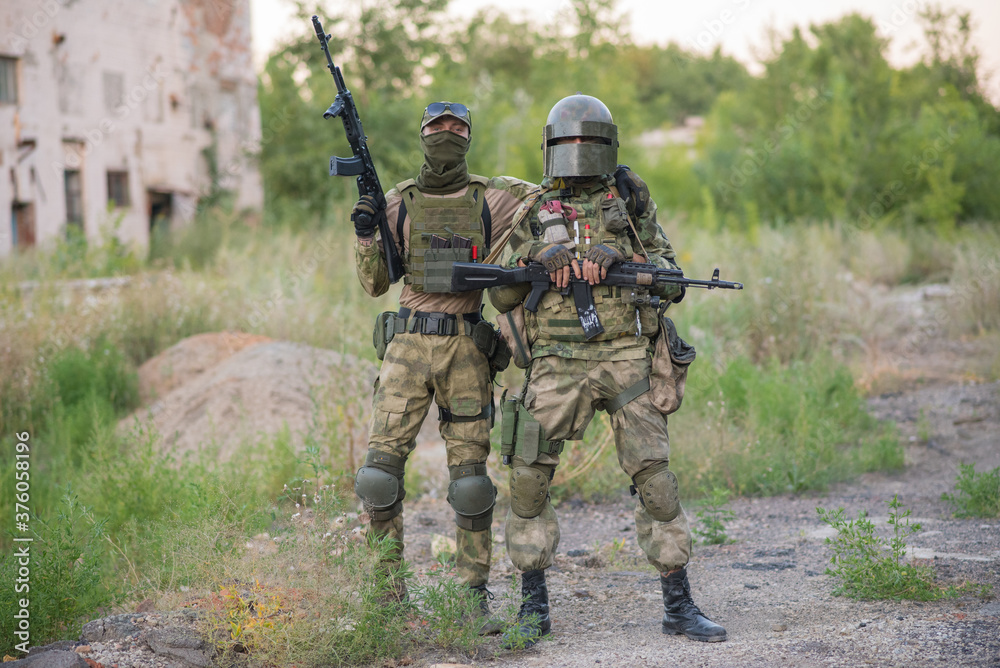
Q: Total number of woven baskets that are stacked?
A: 0